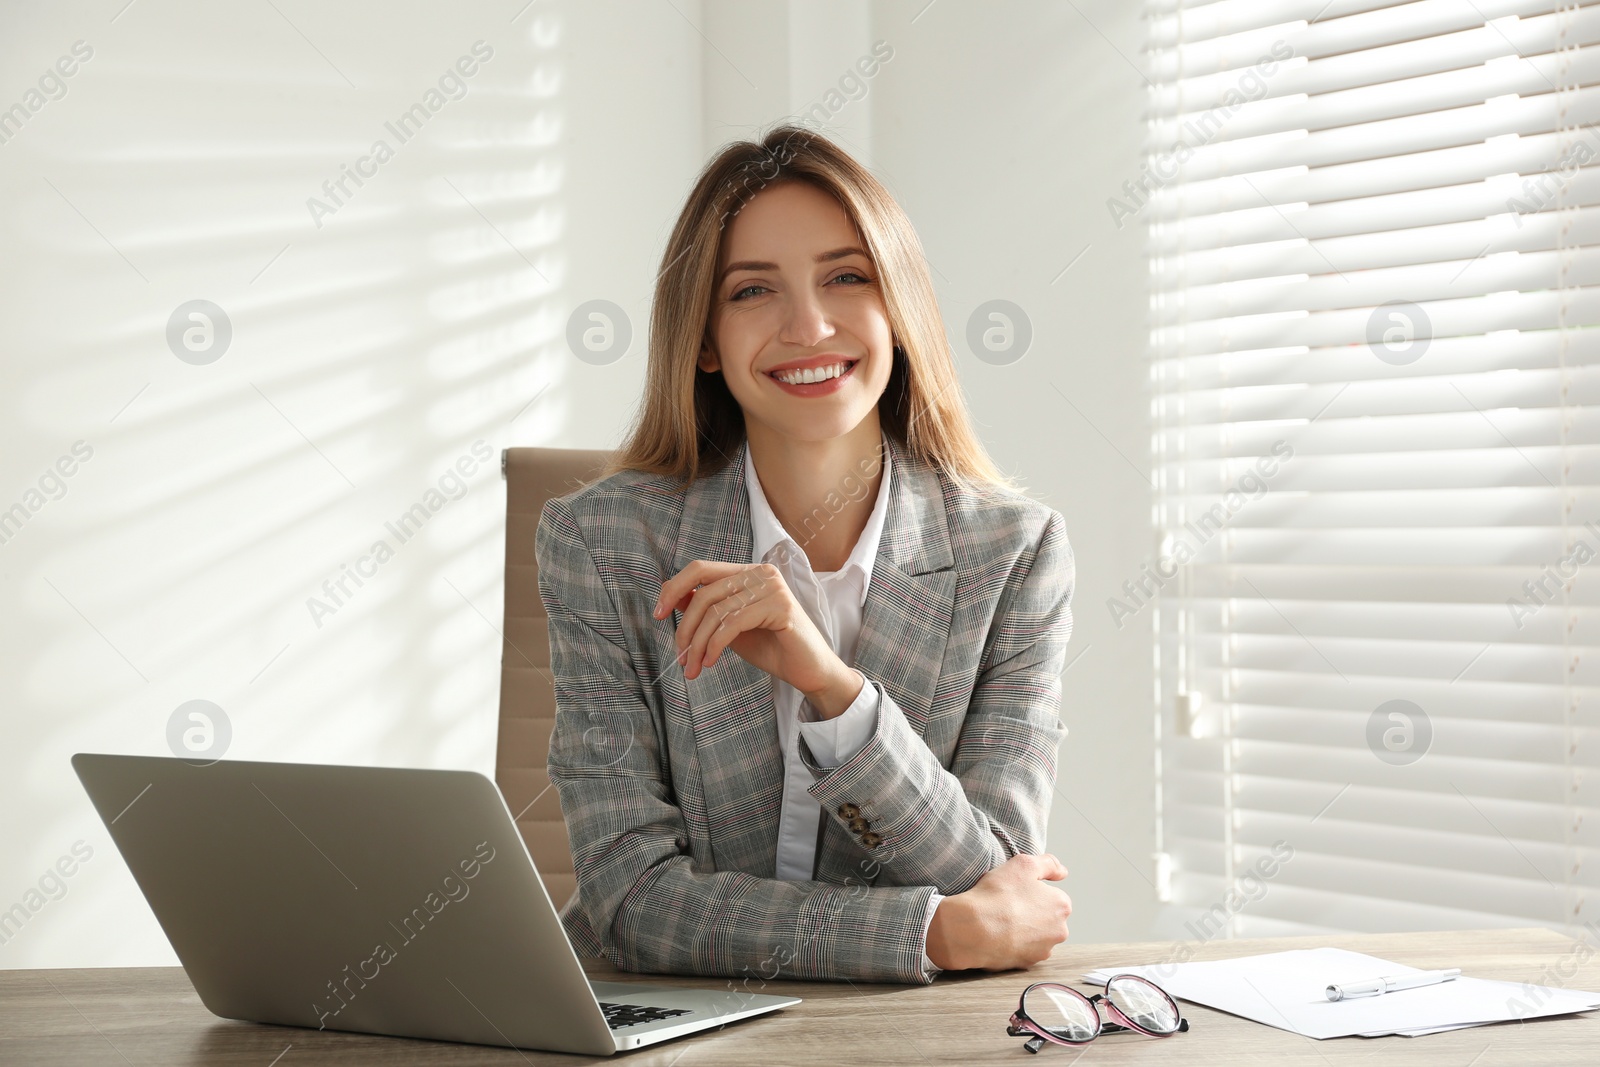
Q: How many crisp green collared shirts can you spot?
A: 0